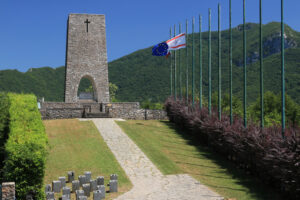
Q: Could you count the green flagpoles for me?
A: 12